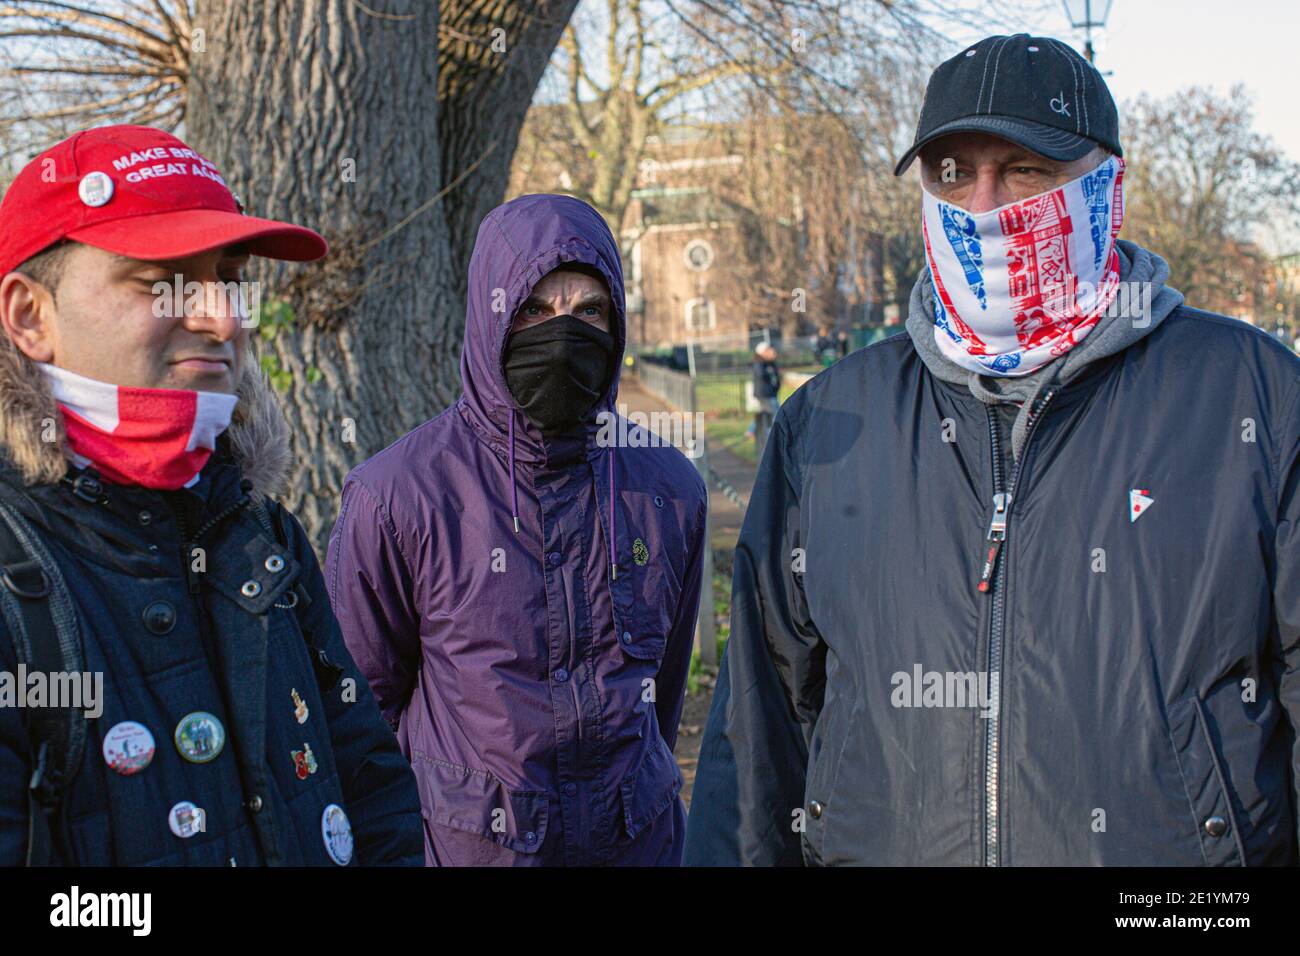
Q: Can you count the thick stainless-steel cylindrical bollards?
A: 0